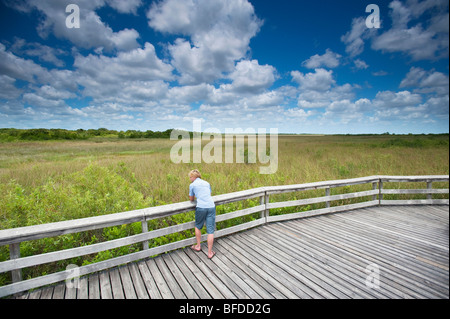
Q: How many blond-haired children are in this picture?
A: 1